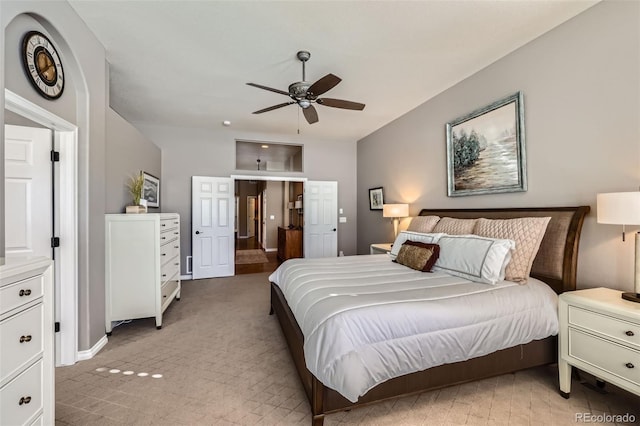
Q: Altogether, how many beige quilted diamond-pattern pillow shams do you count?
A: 3